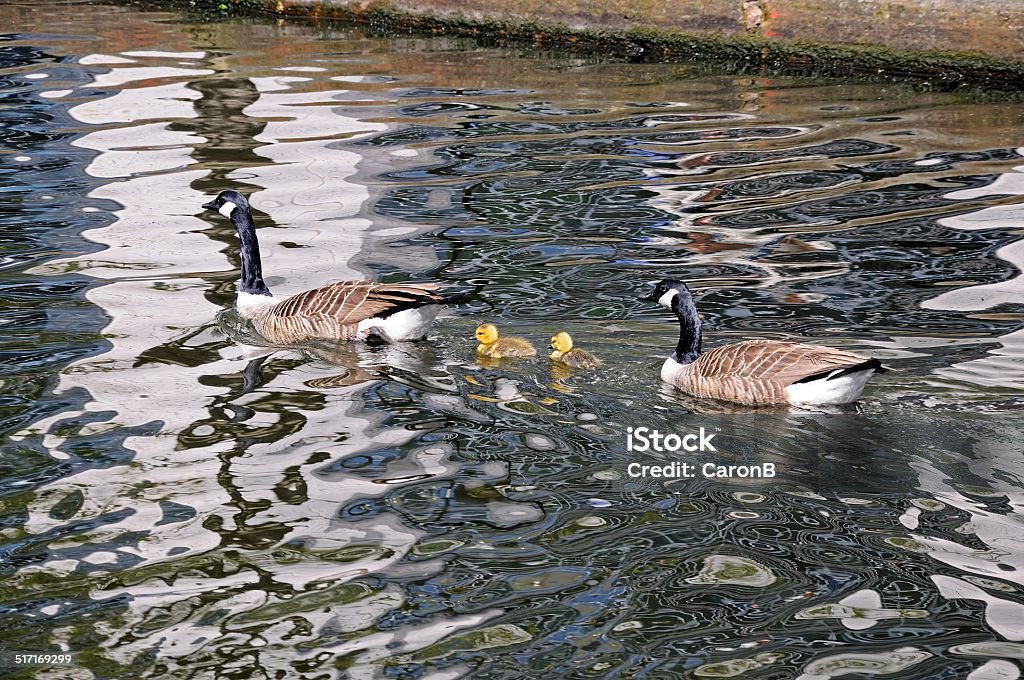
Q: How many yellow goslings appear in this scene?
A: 2